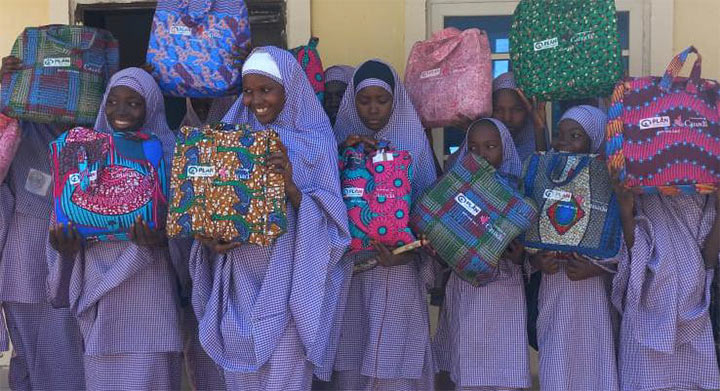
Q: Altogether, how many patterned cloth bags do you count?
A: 12